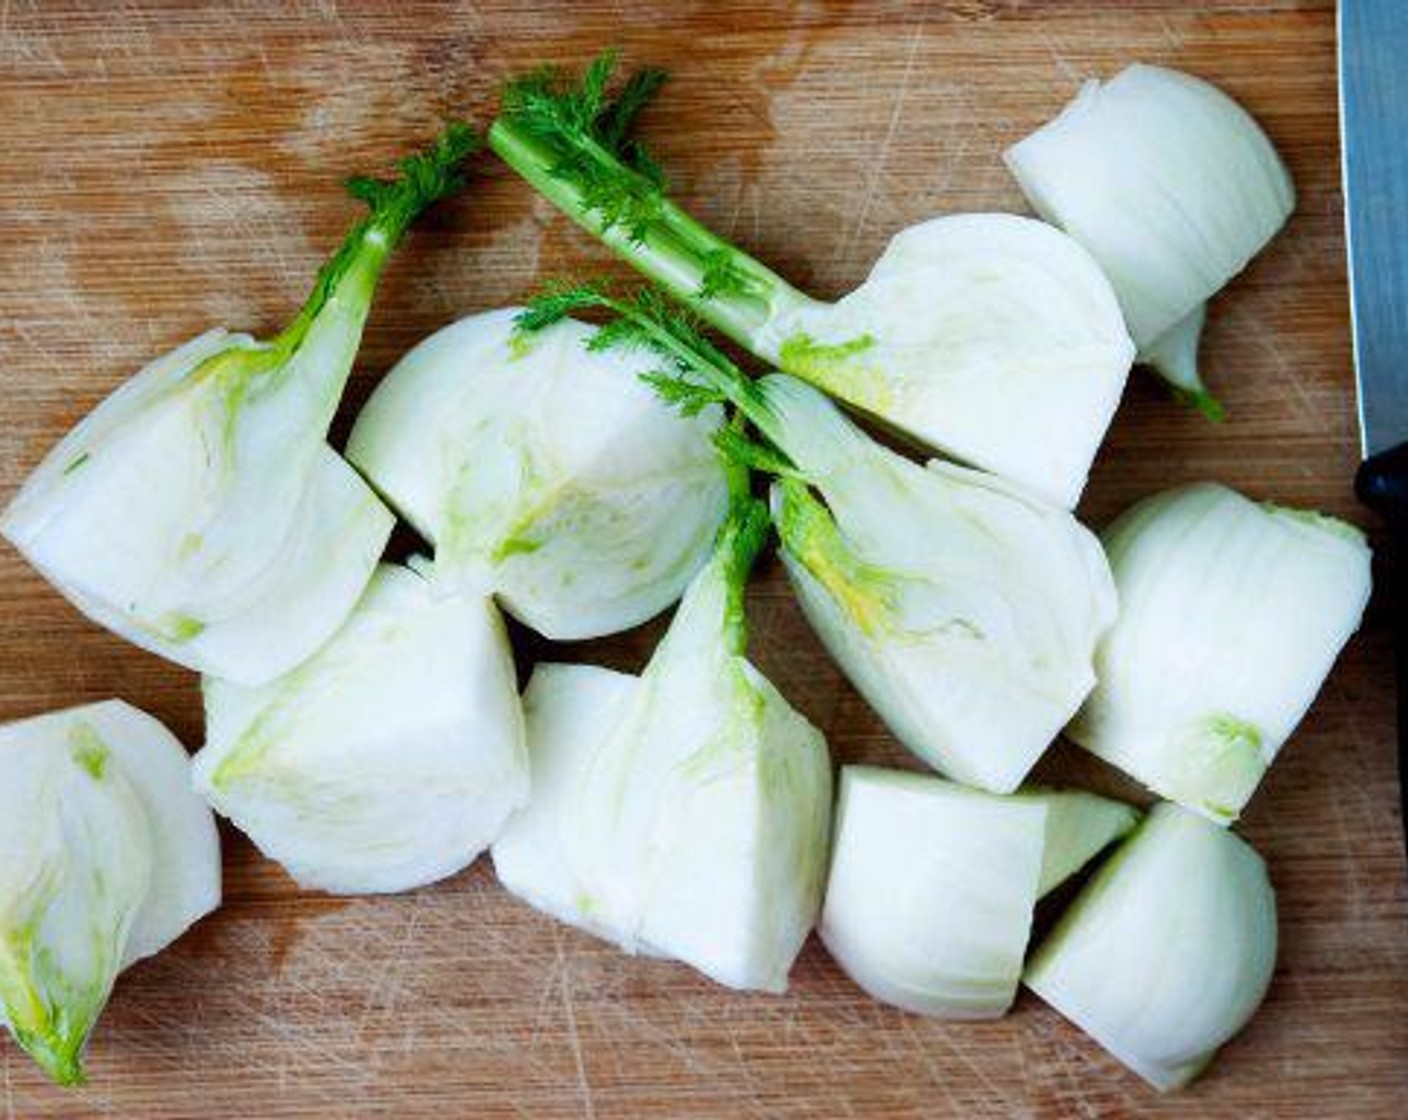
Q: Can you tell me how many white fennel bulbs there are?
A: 11